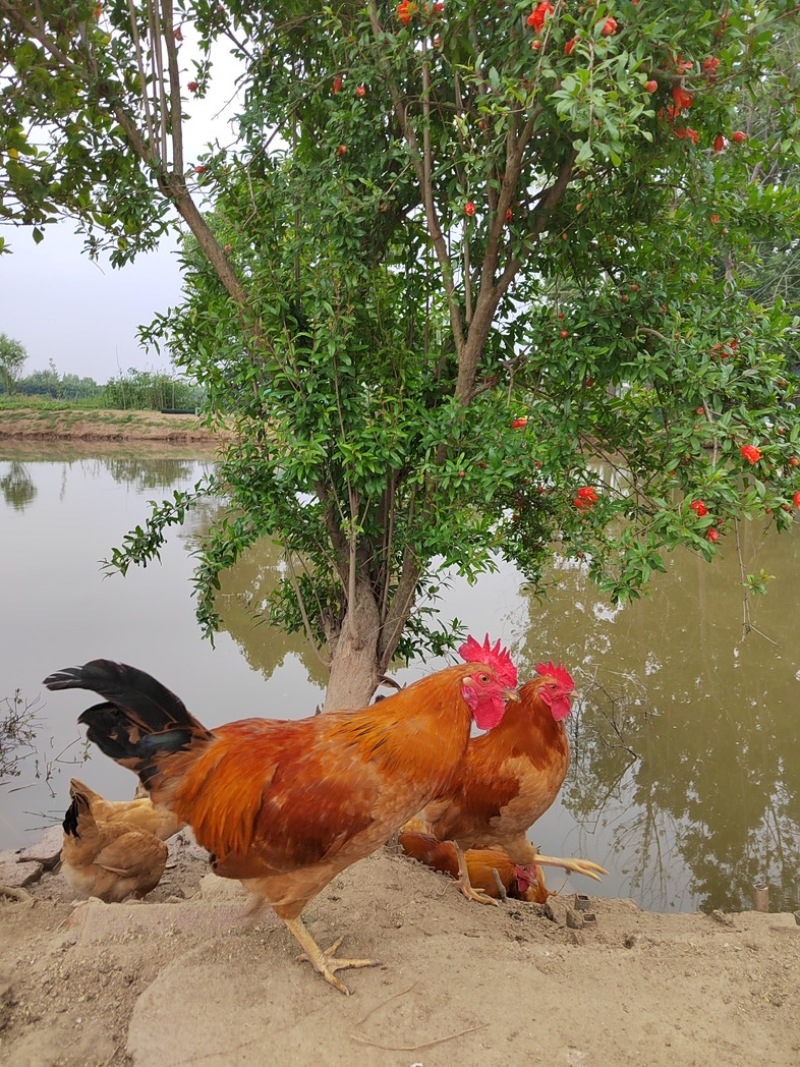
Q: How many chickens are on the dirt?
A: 5